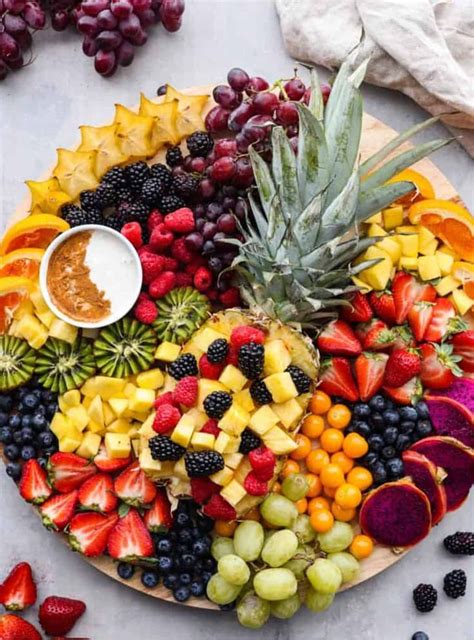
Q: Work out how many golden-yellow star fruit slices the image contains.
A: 6